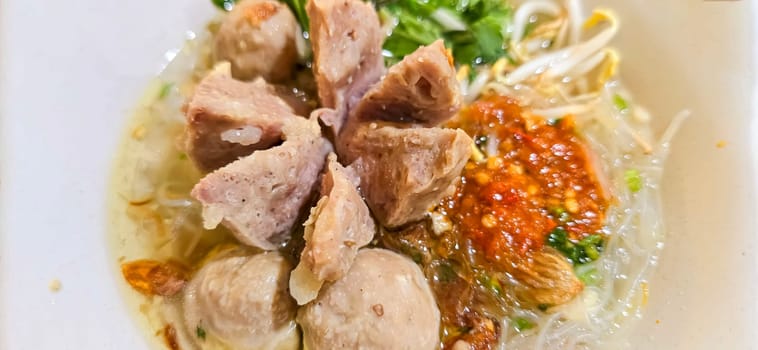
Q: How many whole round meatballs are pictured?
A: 3